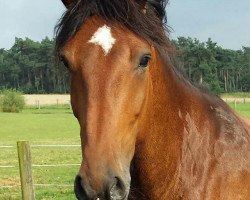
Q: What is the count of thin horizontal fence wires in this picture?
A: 3